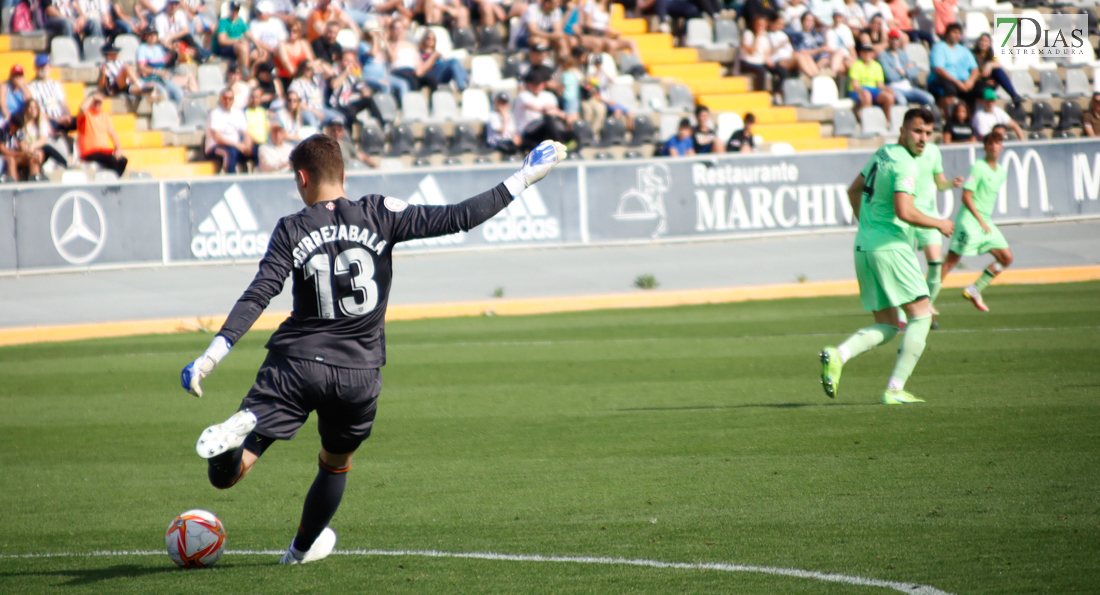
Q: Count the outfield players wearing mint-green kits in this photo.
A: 3